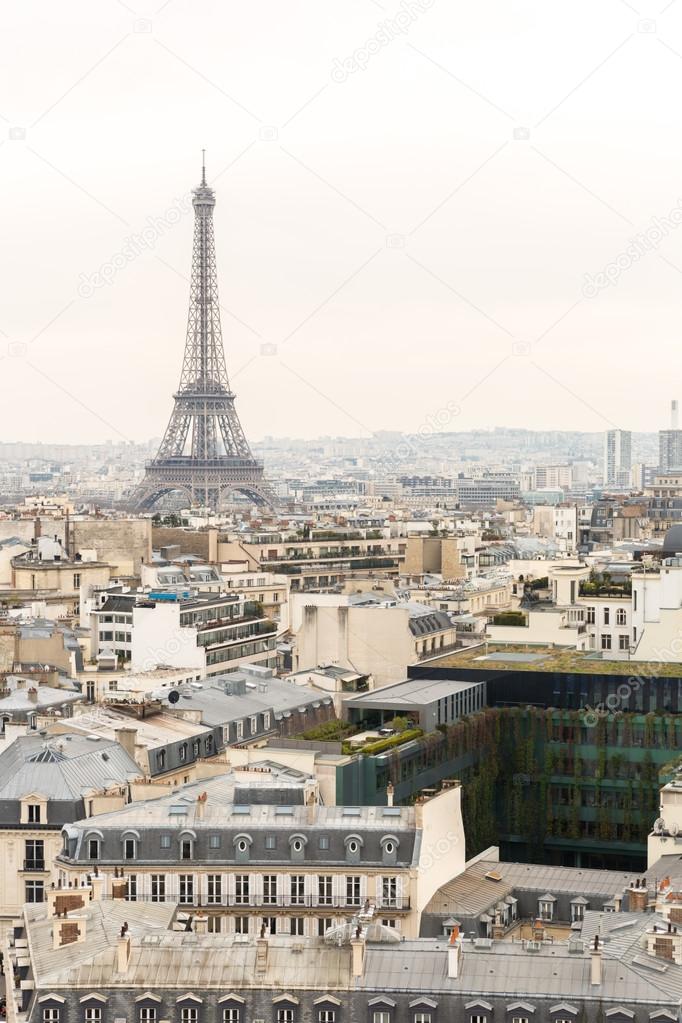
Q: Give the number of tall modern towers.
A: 2